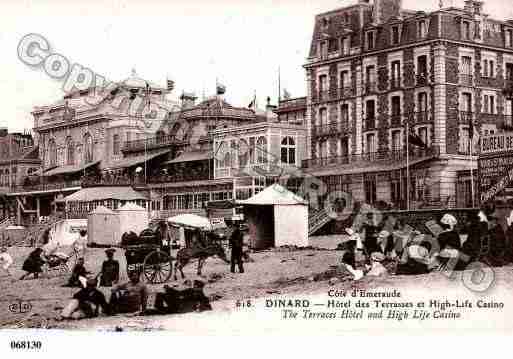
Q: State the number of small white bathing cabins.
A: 3